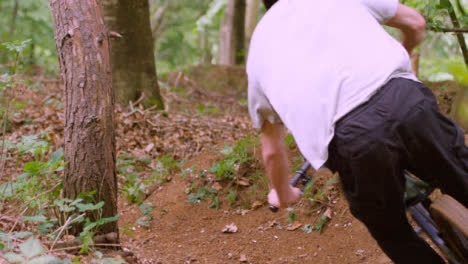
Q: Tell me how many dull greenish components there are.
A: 1